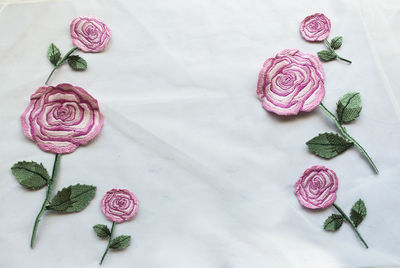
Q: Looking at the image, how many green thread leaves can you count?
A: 12